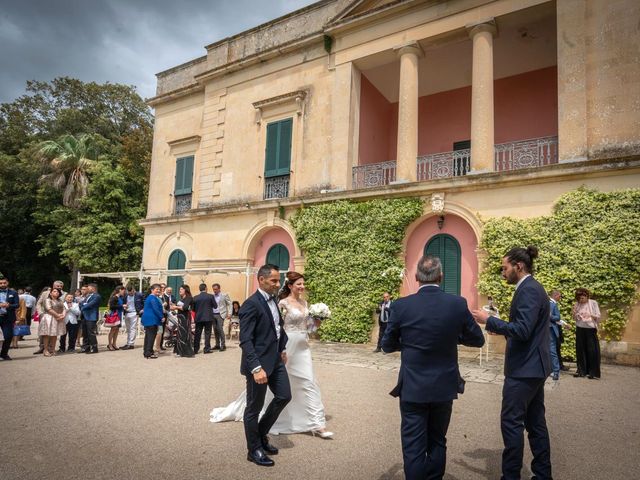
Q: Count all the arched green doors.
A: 3